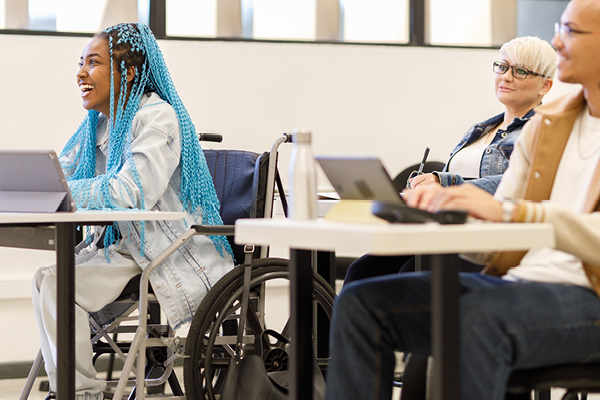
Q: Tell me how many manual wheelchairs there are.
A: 1